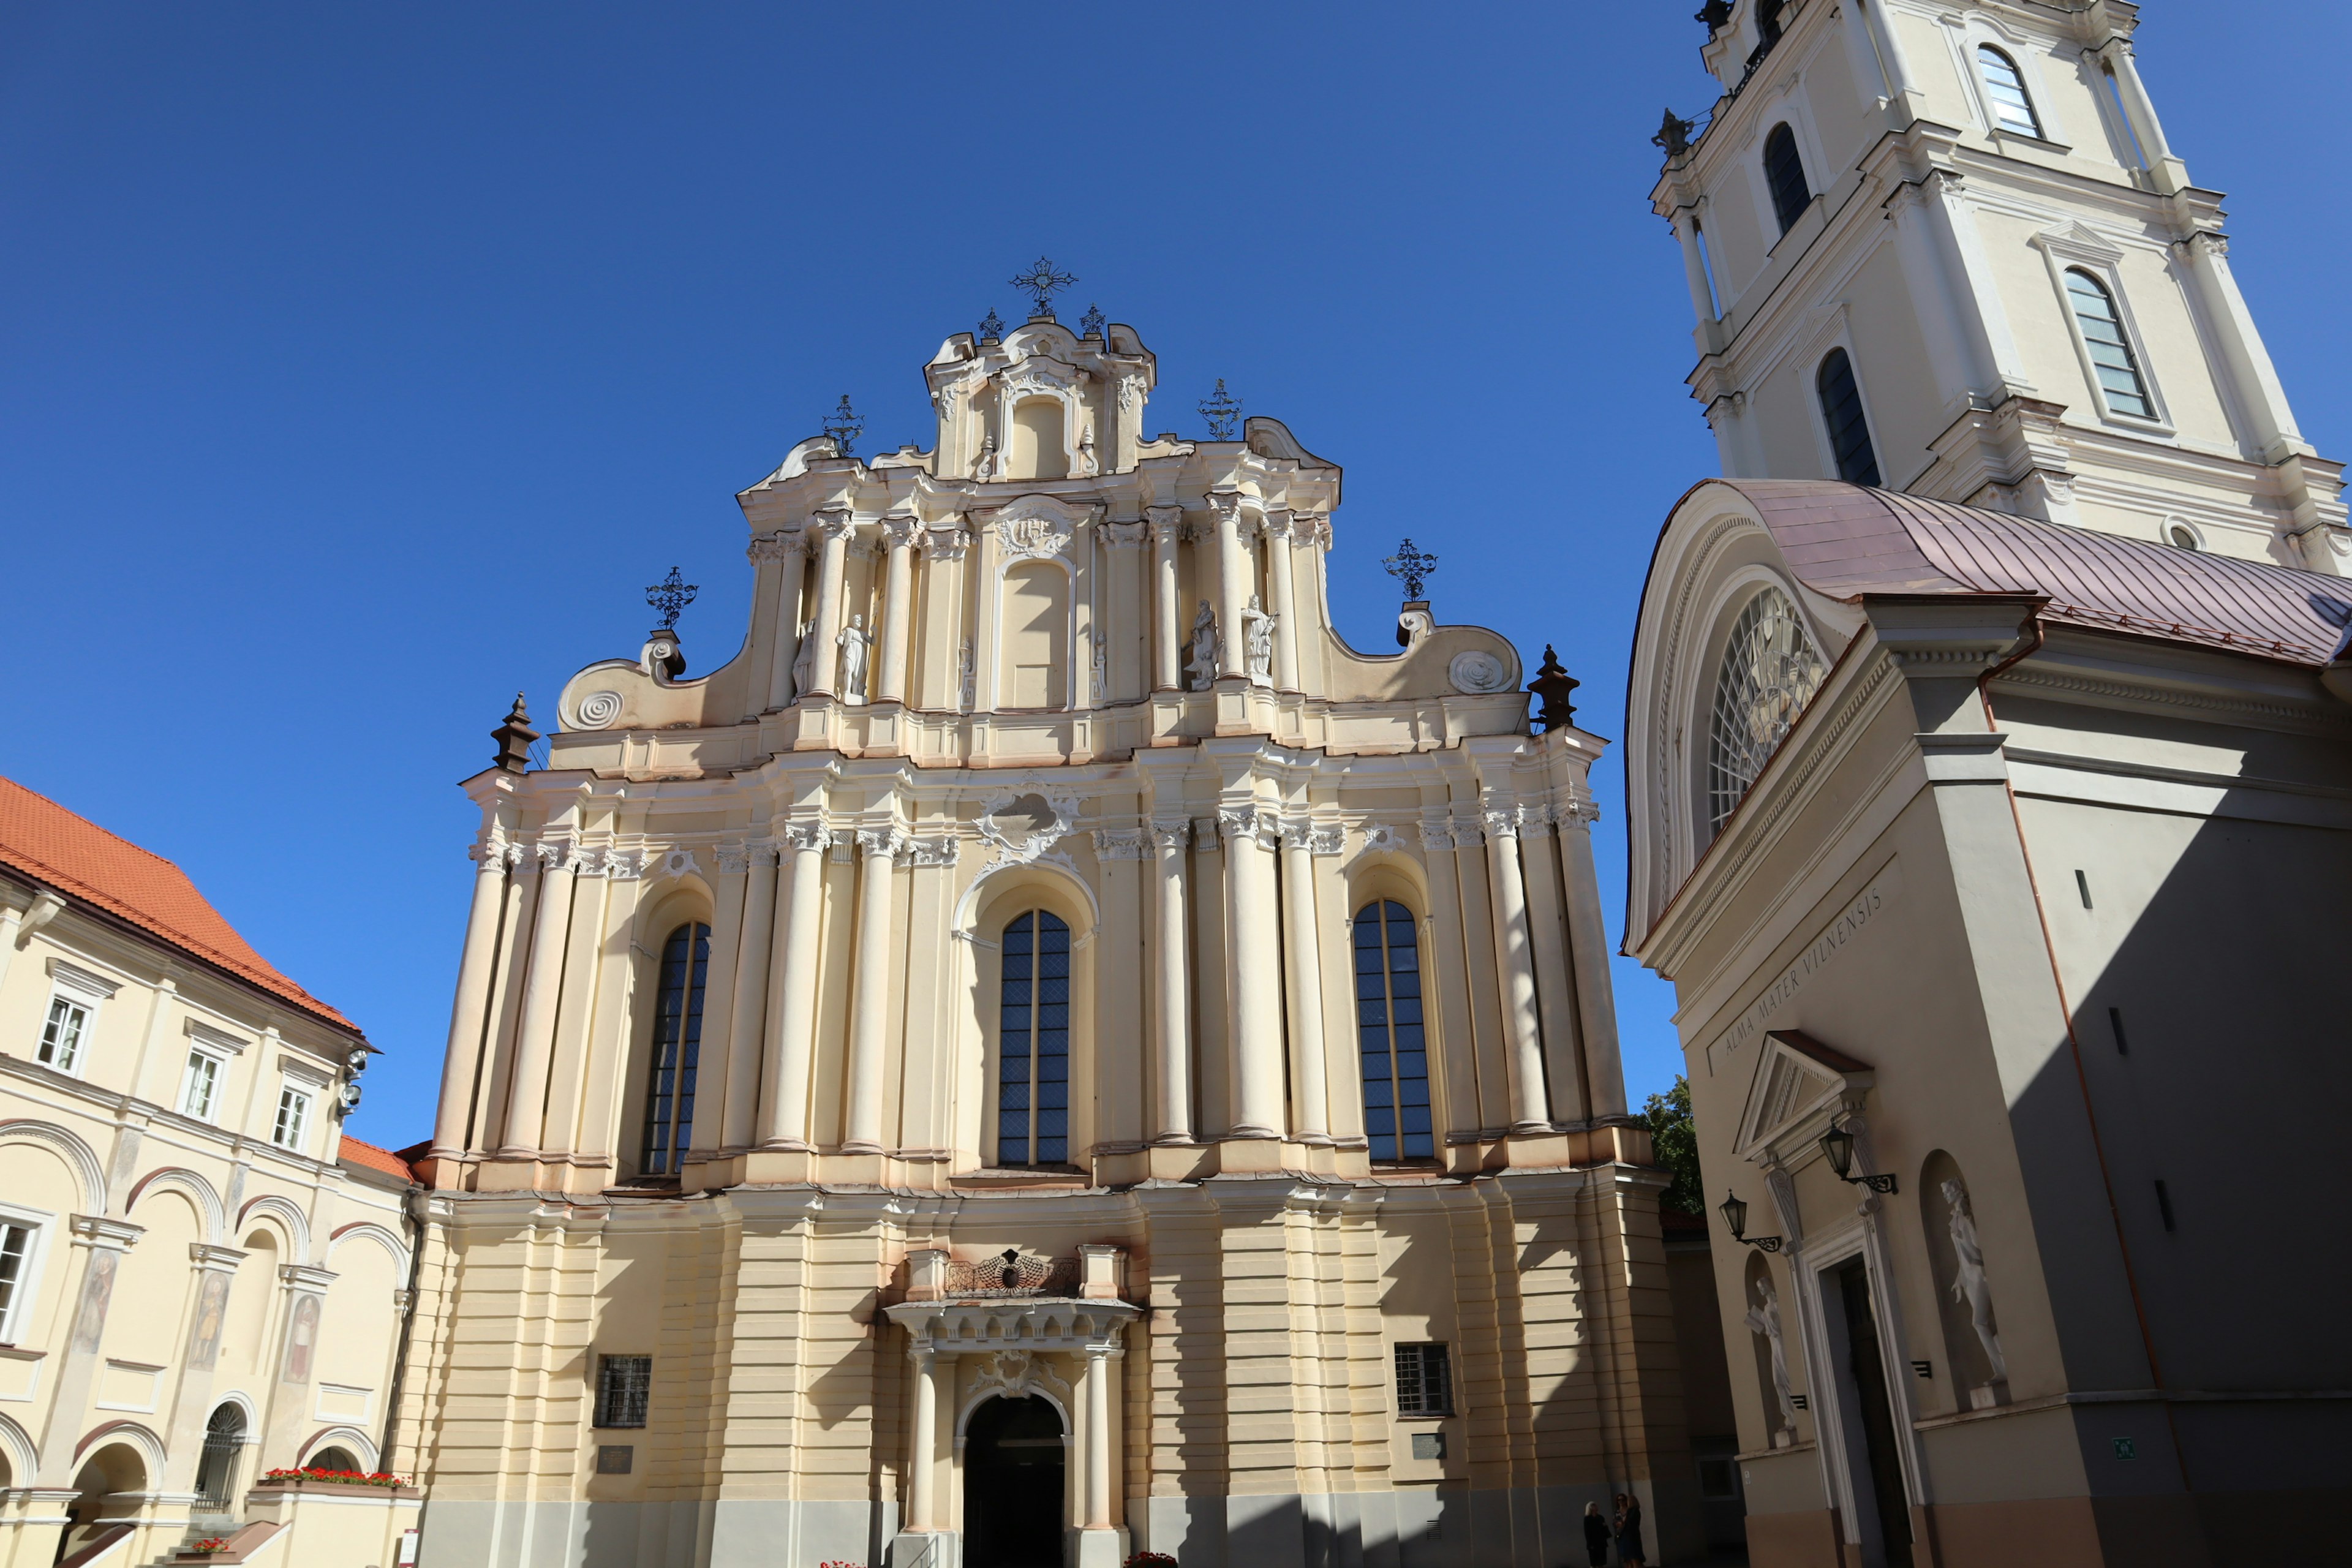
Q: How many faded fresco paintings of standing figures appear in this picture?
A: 3